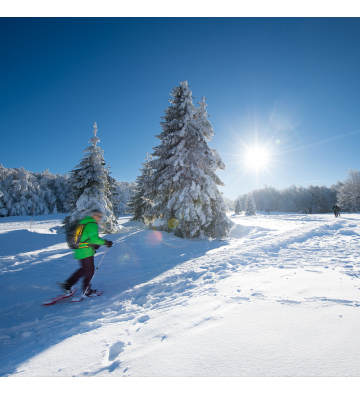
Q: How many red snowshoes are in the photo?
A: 2